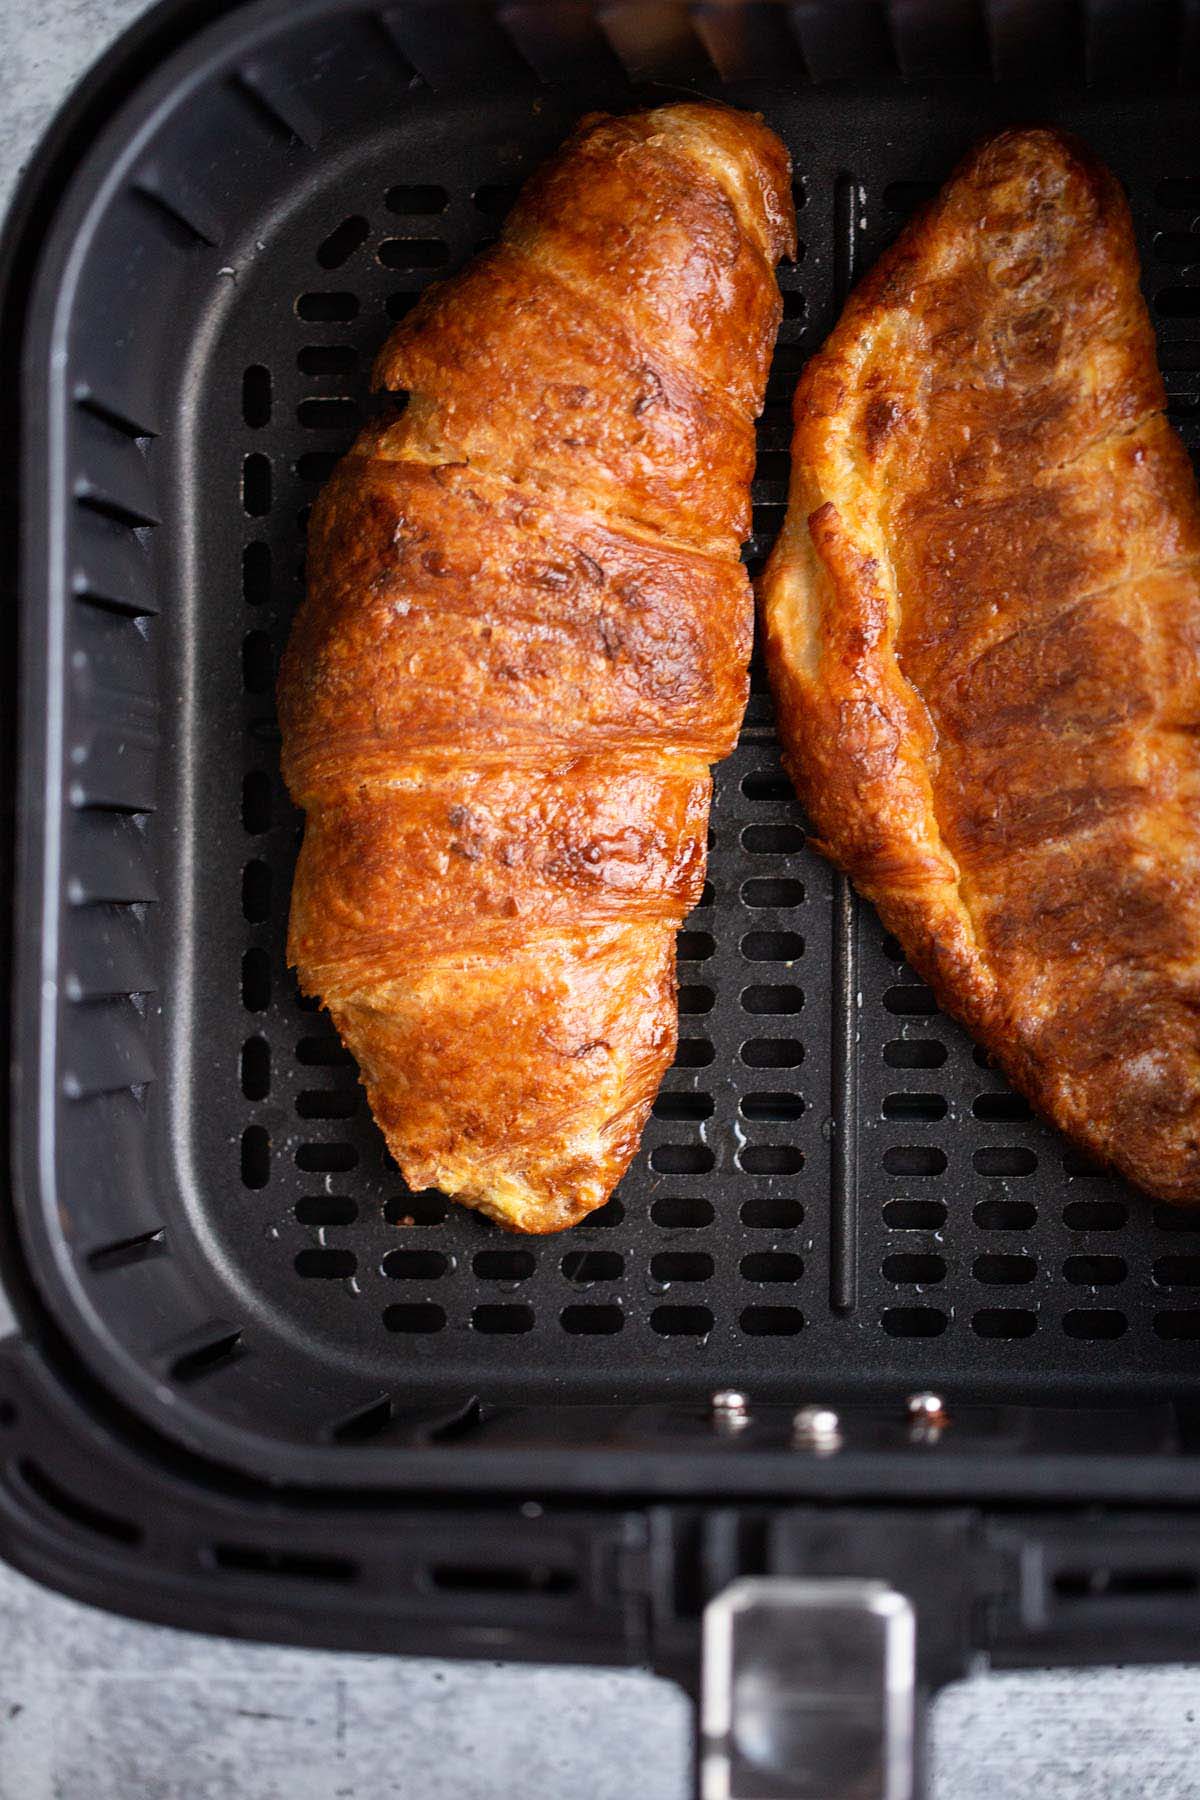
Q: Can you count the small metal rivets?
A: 3